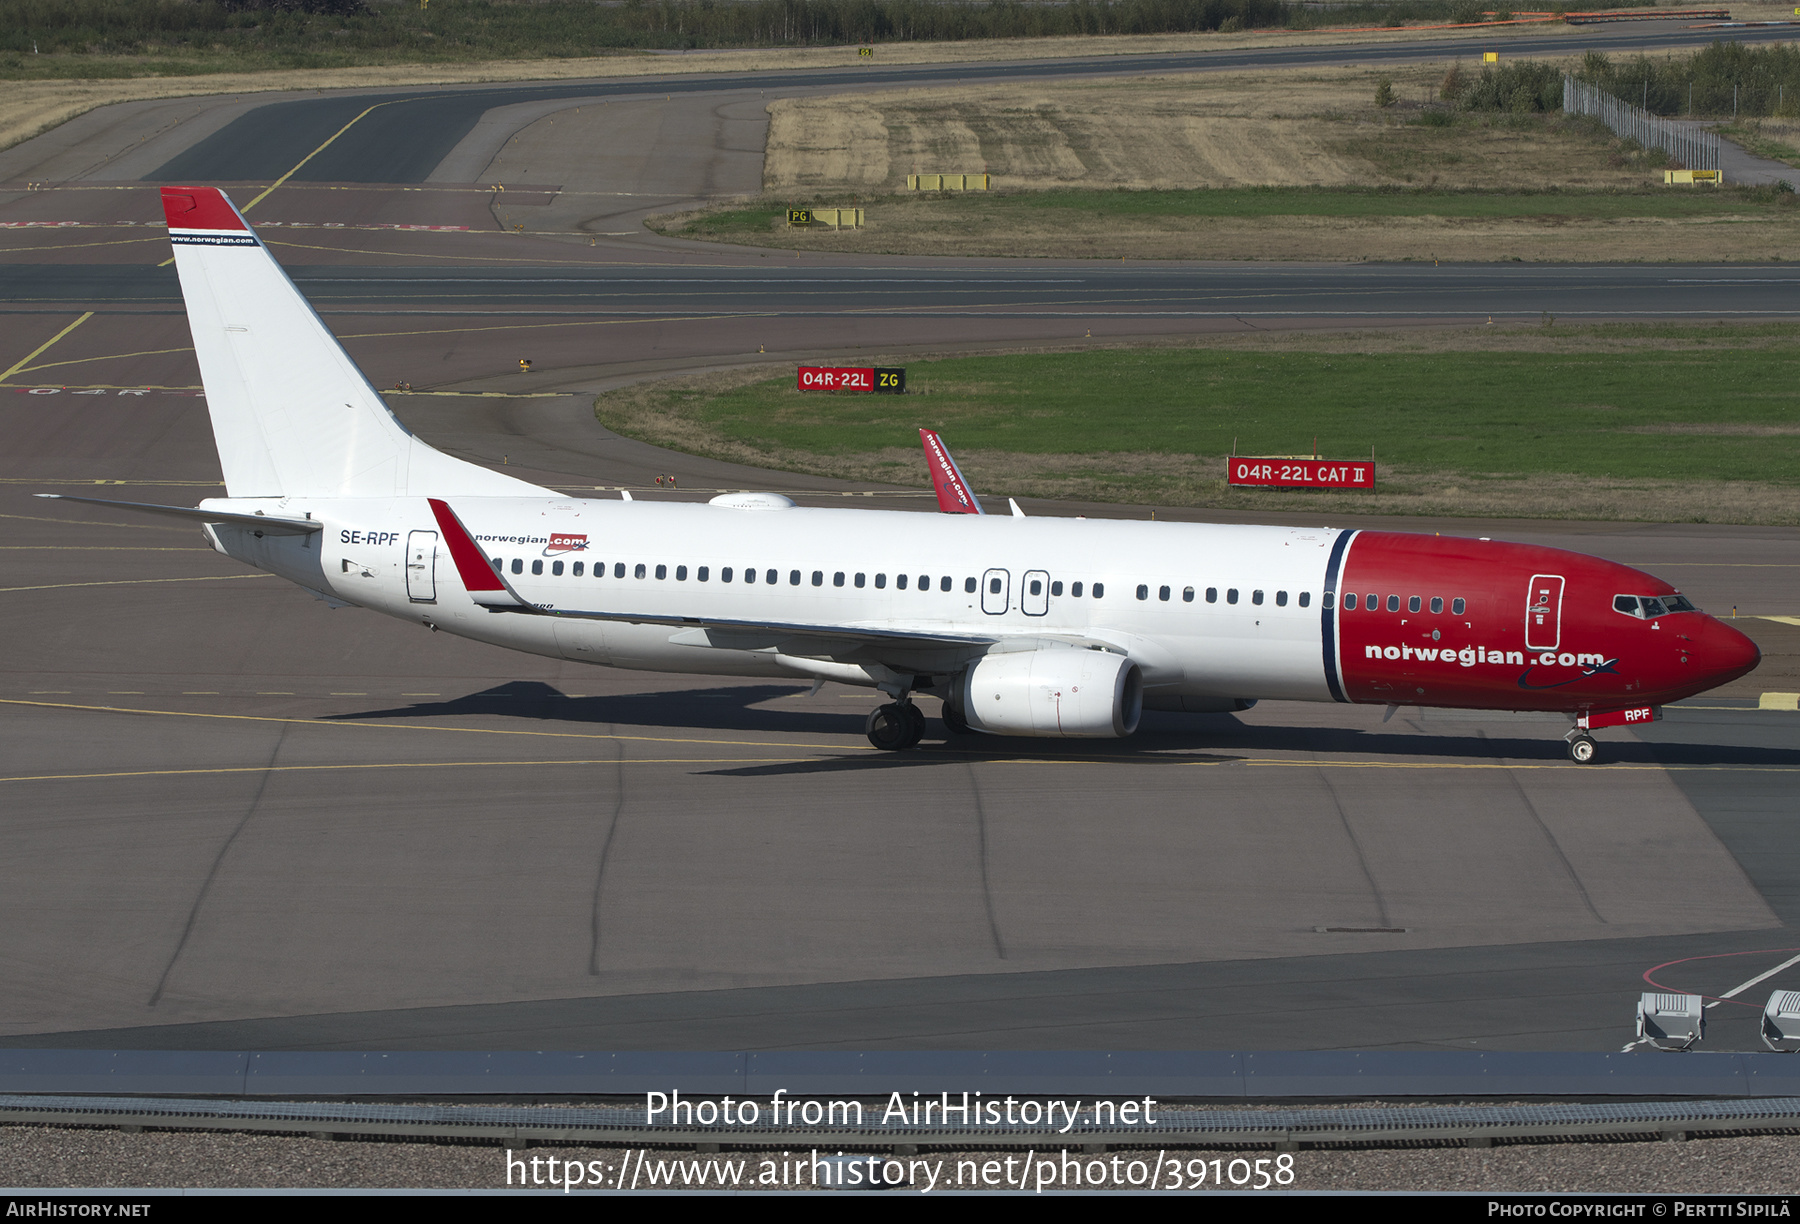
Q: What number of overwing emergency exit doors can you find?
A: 2